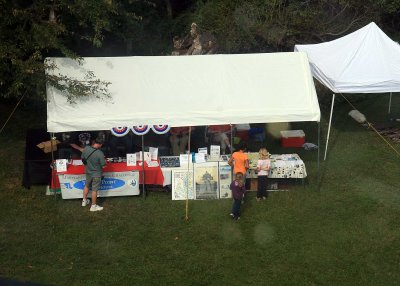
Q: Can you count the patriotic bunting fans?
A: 3